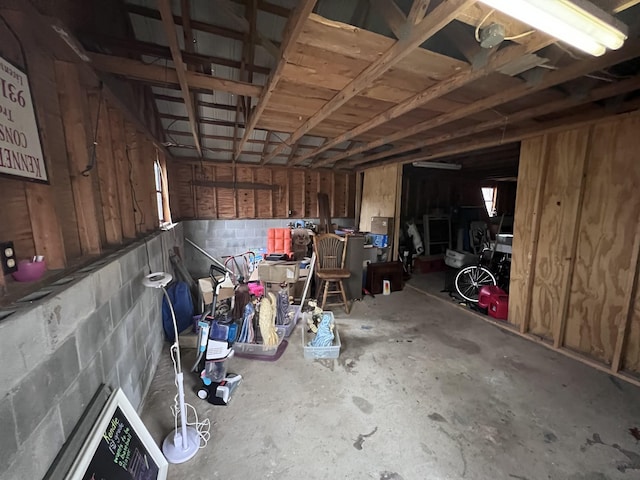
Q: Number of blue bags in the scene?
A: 1